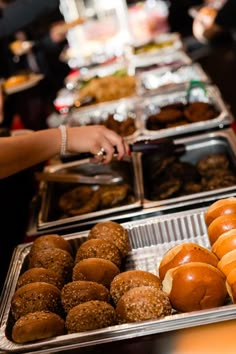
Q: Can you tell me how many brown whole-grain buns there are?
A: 12